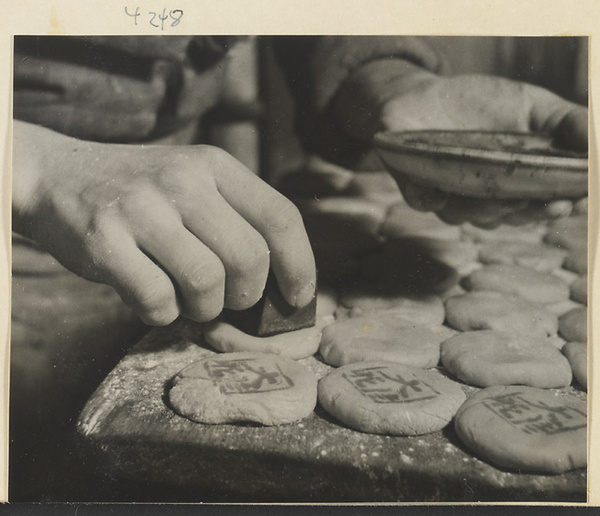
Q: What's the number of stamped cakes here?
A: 3